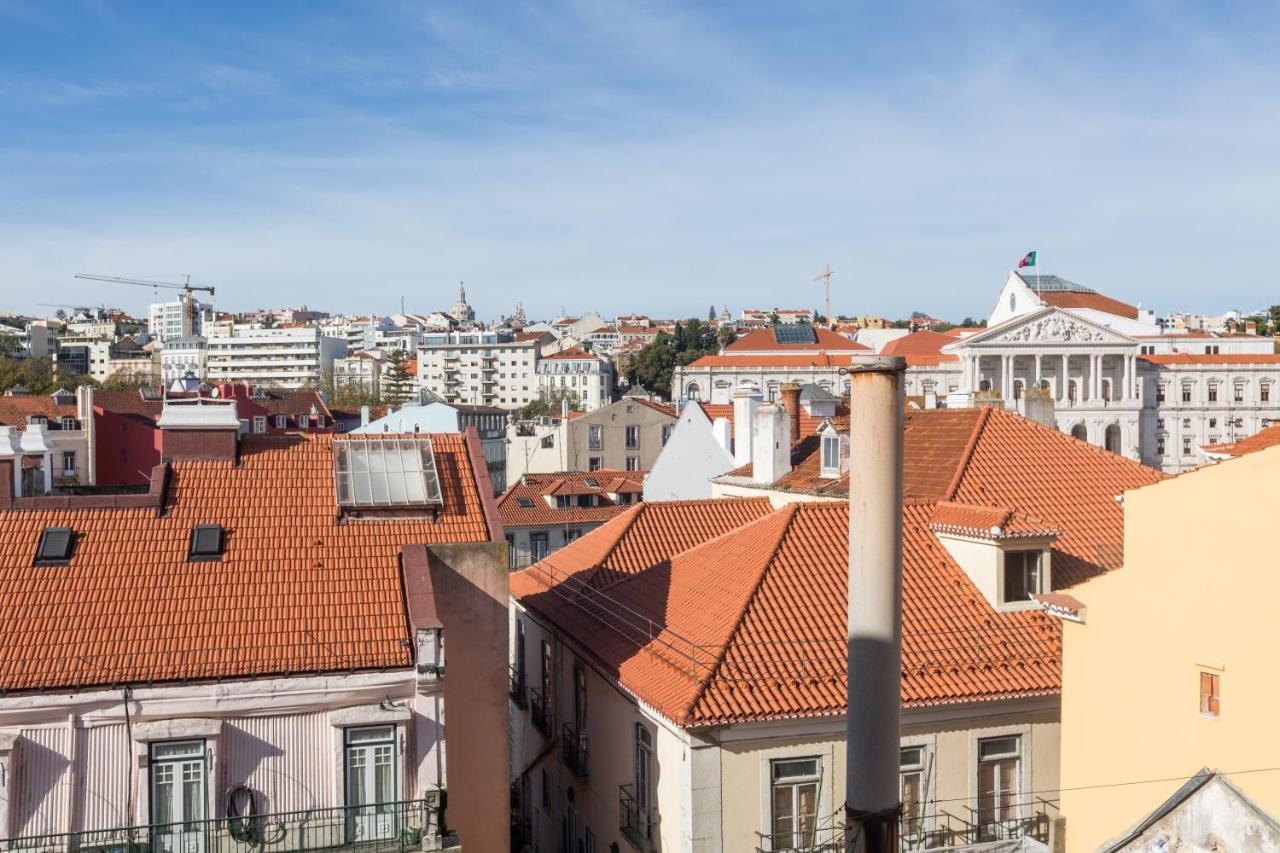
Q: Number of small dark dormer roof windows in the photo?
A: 2